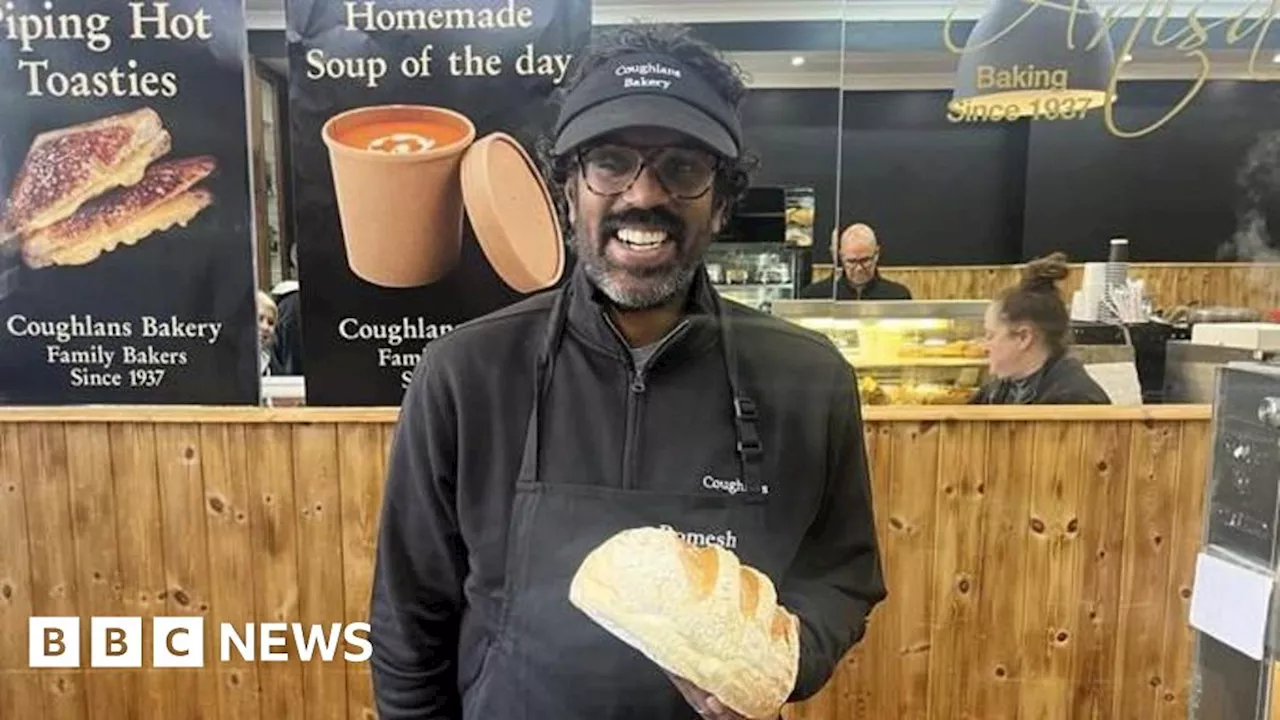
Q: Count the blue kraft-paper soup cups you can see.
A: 0